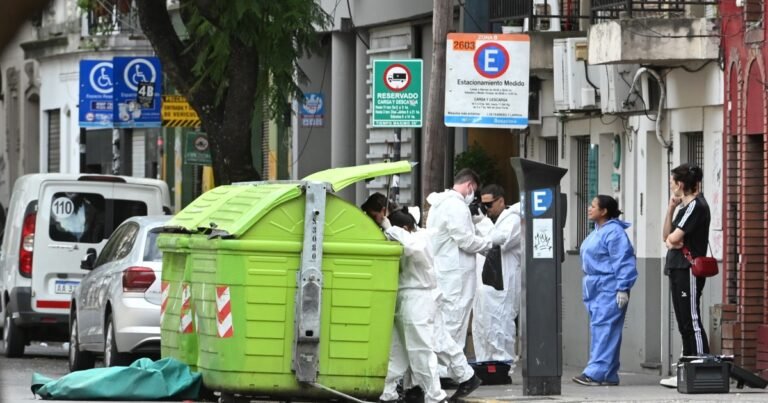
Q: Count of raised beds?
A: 0